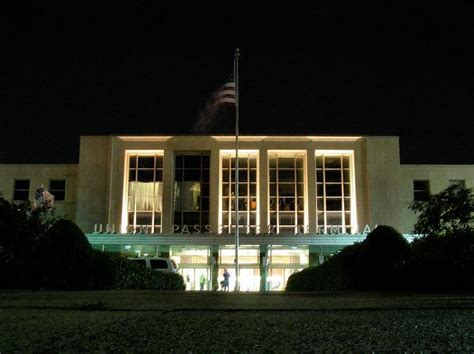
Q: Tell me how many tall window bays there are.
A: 5